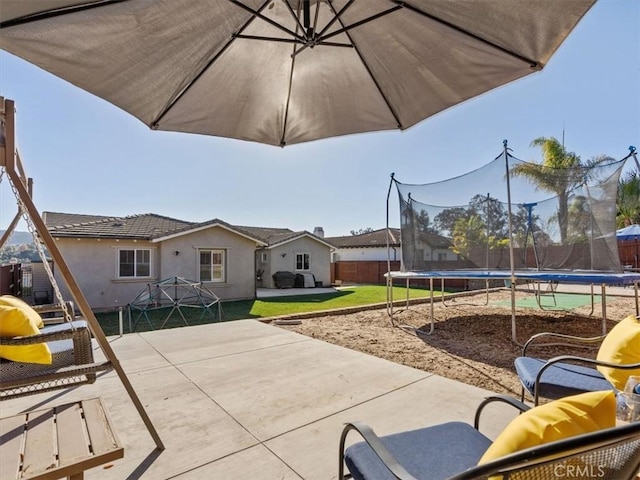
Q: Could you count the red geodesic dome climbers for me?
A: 0